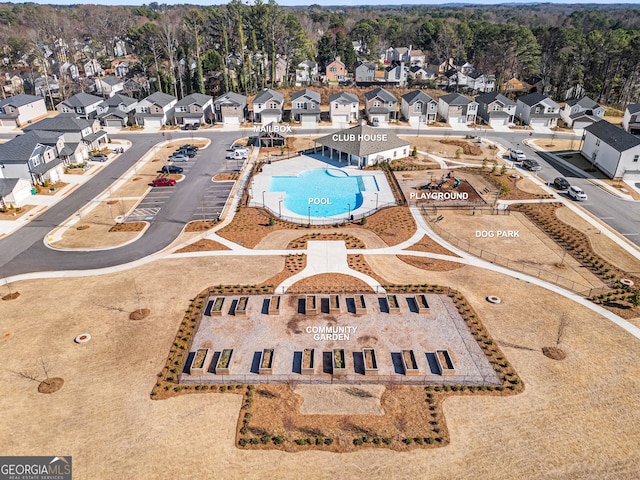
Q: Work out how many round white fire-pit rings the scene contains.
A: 3